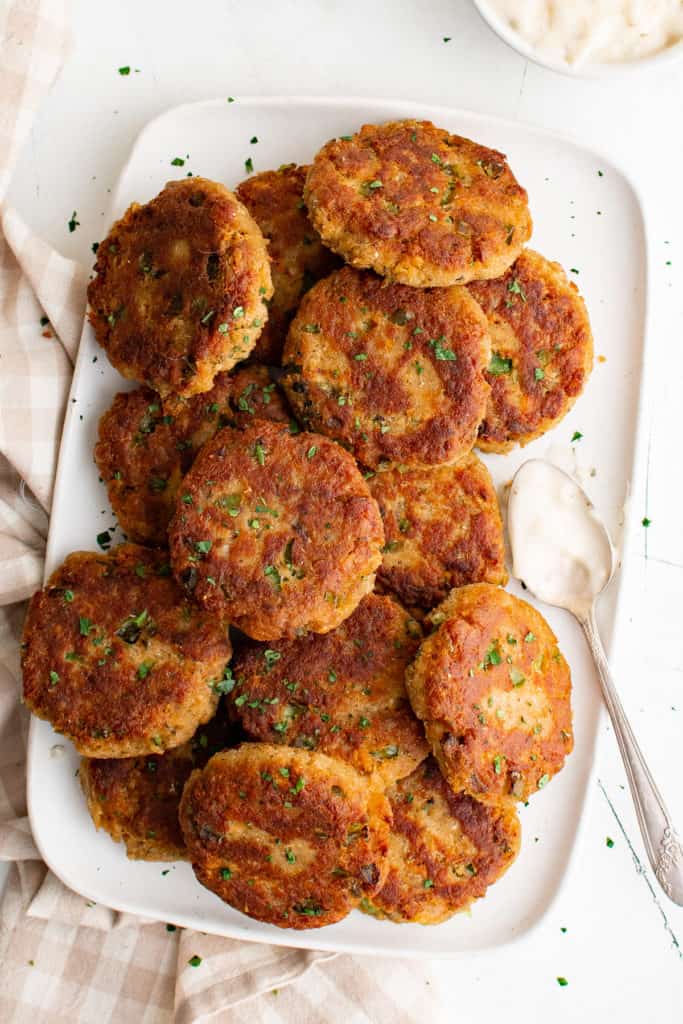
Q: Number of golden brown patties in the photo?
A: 14